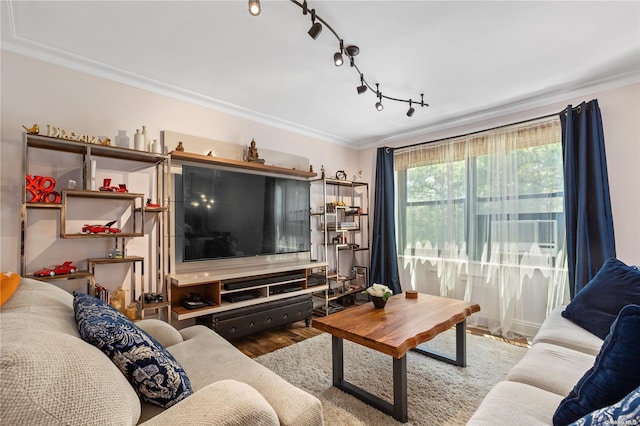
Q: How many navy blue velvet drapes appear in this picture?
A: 2